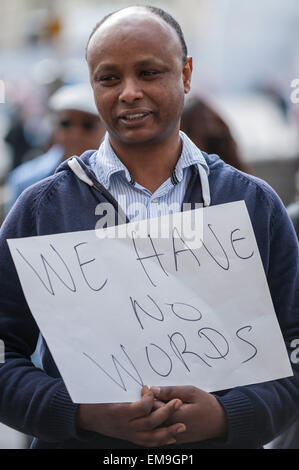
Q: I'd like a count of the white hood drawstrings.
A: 2